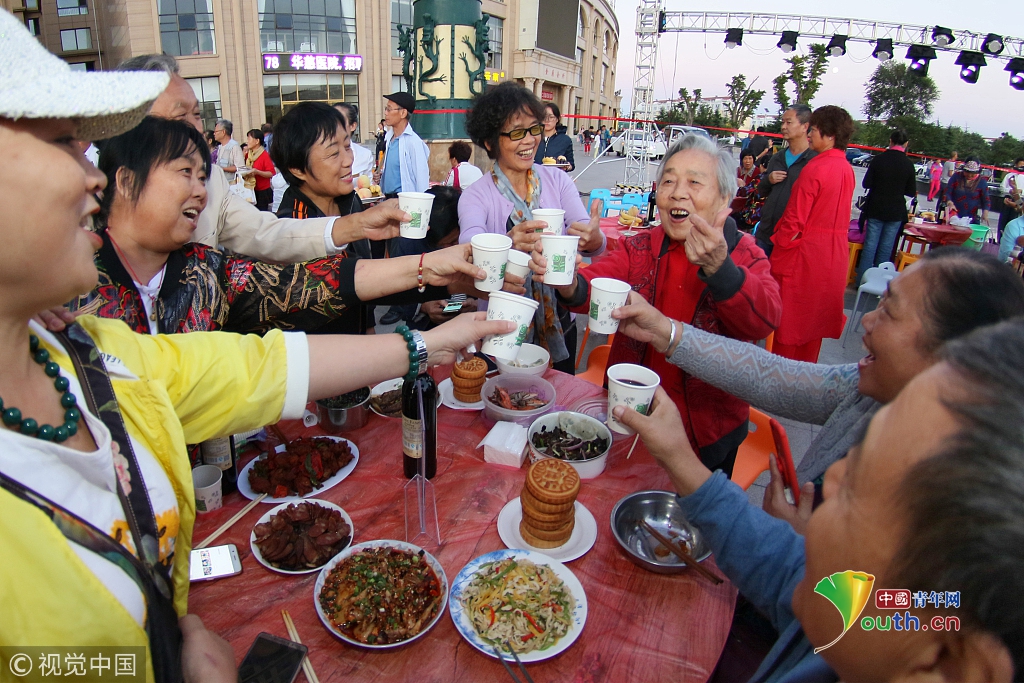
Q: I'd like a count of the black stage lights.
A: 9